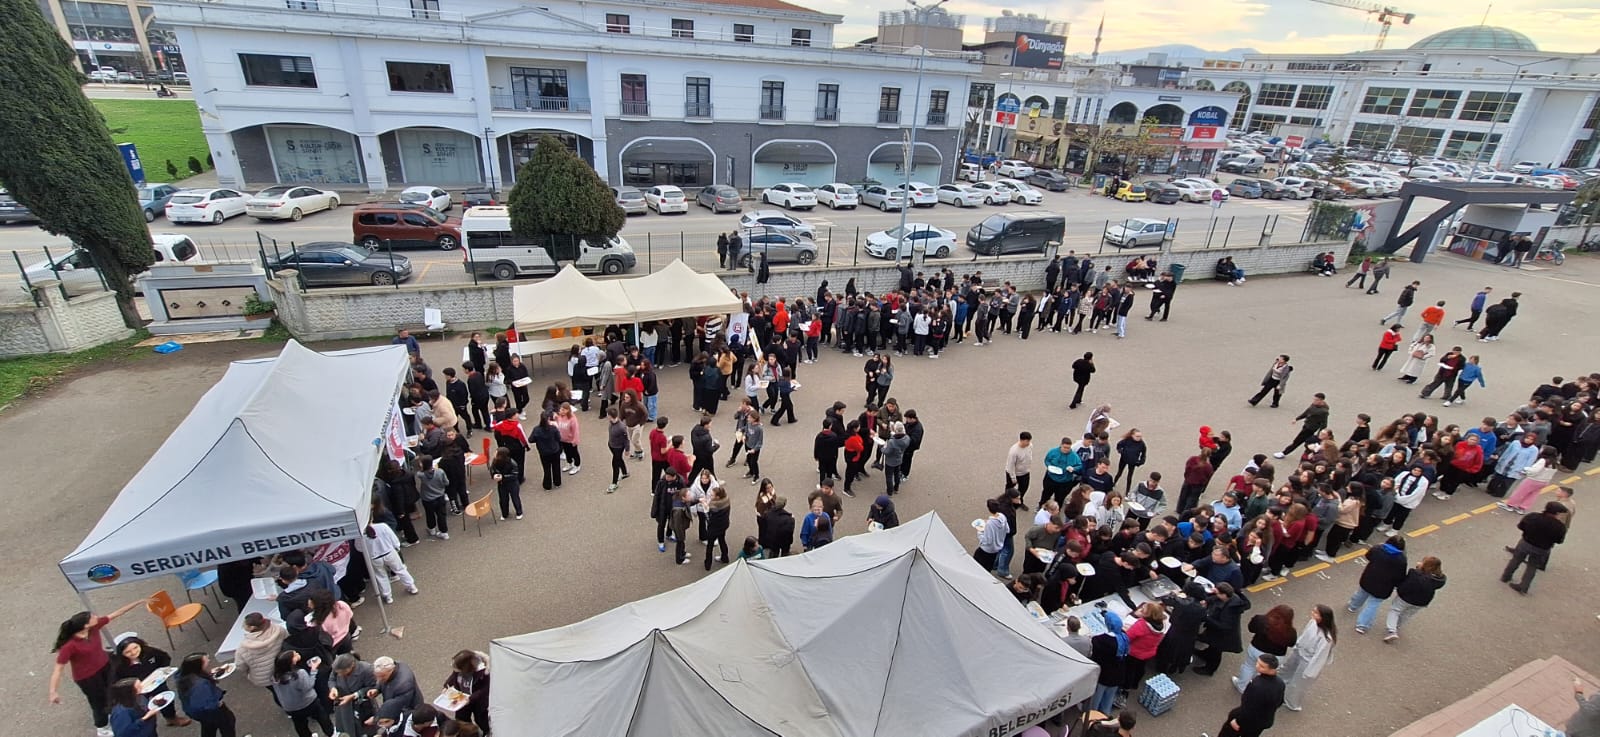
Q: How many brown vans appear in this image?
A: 1